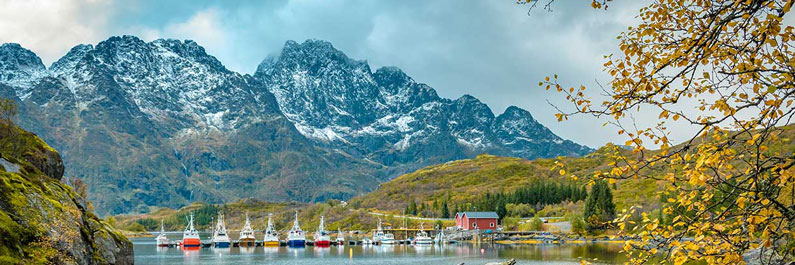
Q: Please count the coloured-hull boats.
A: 6